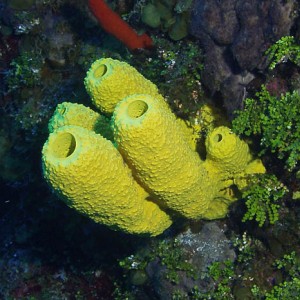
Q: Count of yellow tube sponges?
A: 5